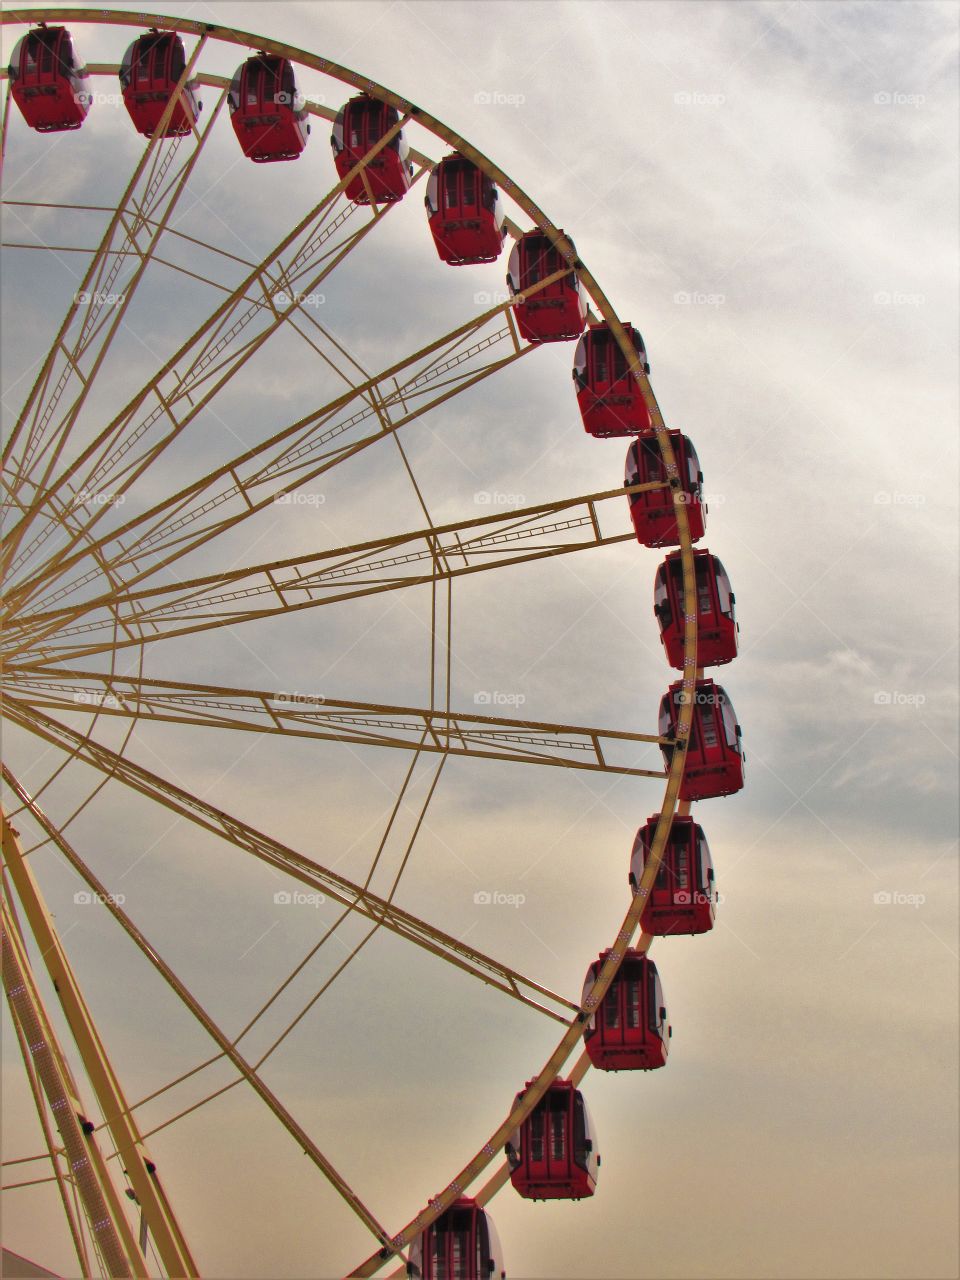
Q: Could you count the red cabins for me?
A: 14